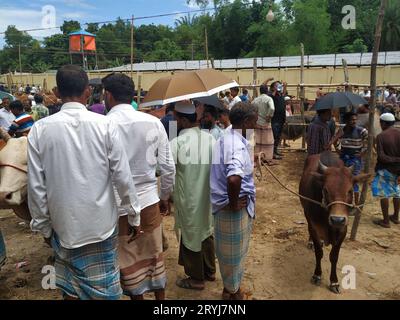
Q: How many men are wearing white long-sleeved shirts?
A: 2